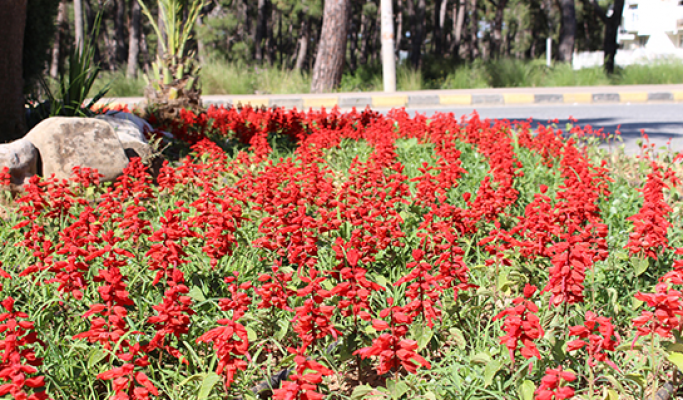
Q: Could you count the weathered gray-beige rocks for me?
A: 3